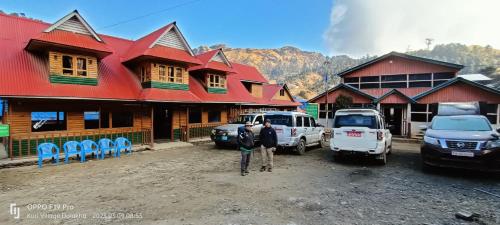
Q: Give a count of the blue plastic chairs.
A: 5